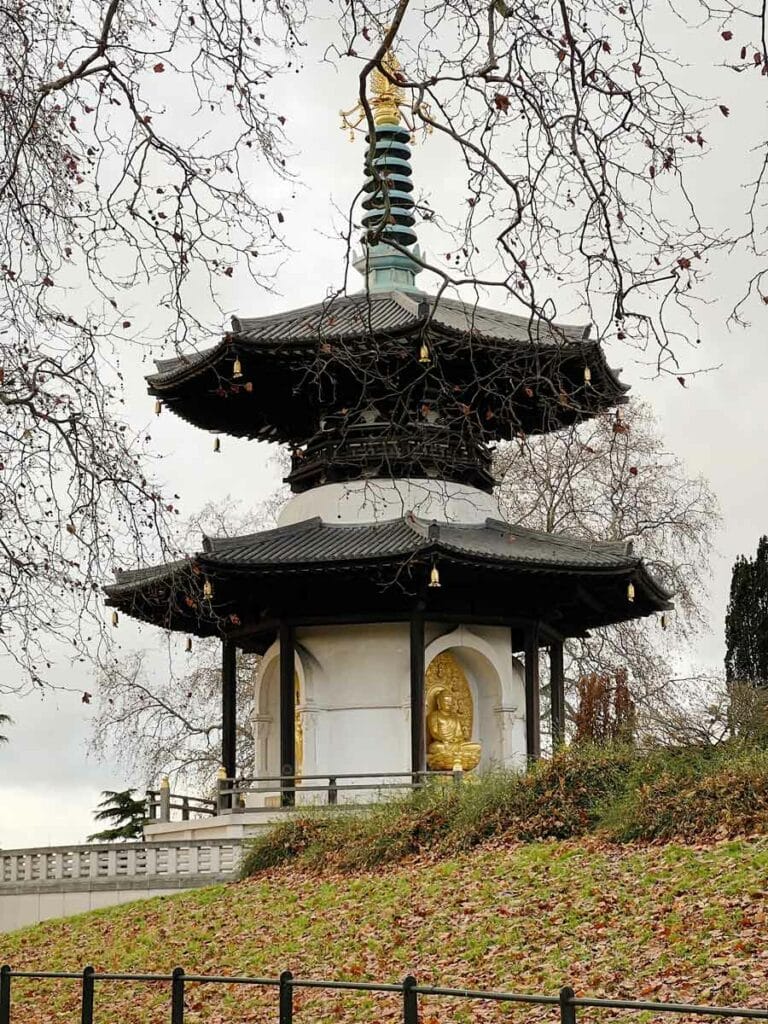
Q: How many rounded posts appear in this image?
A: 6